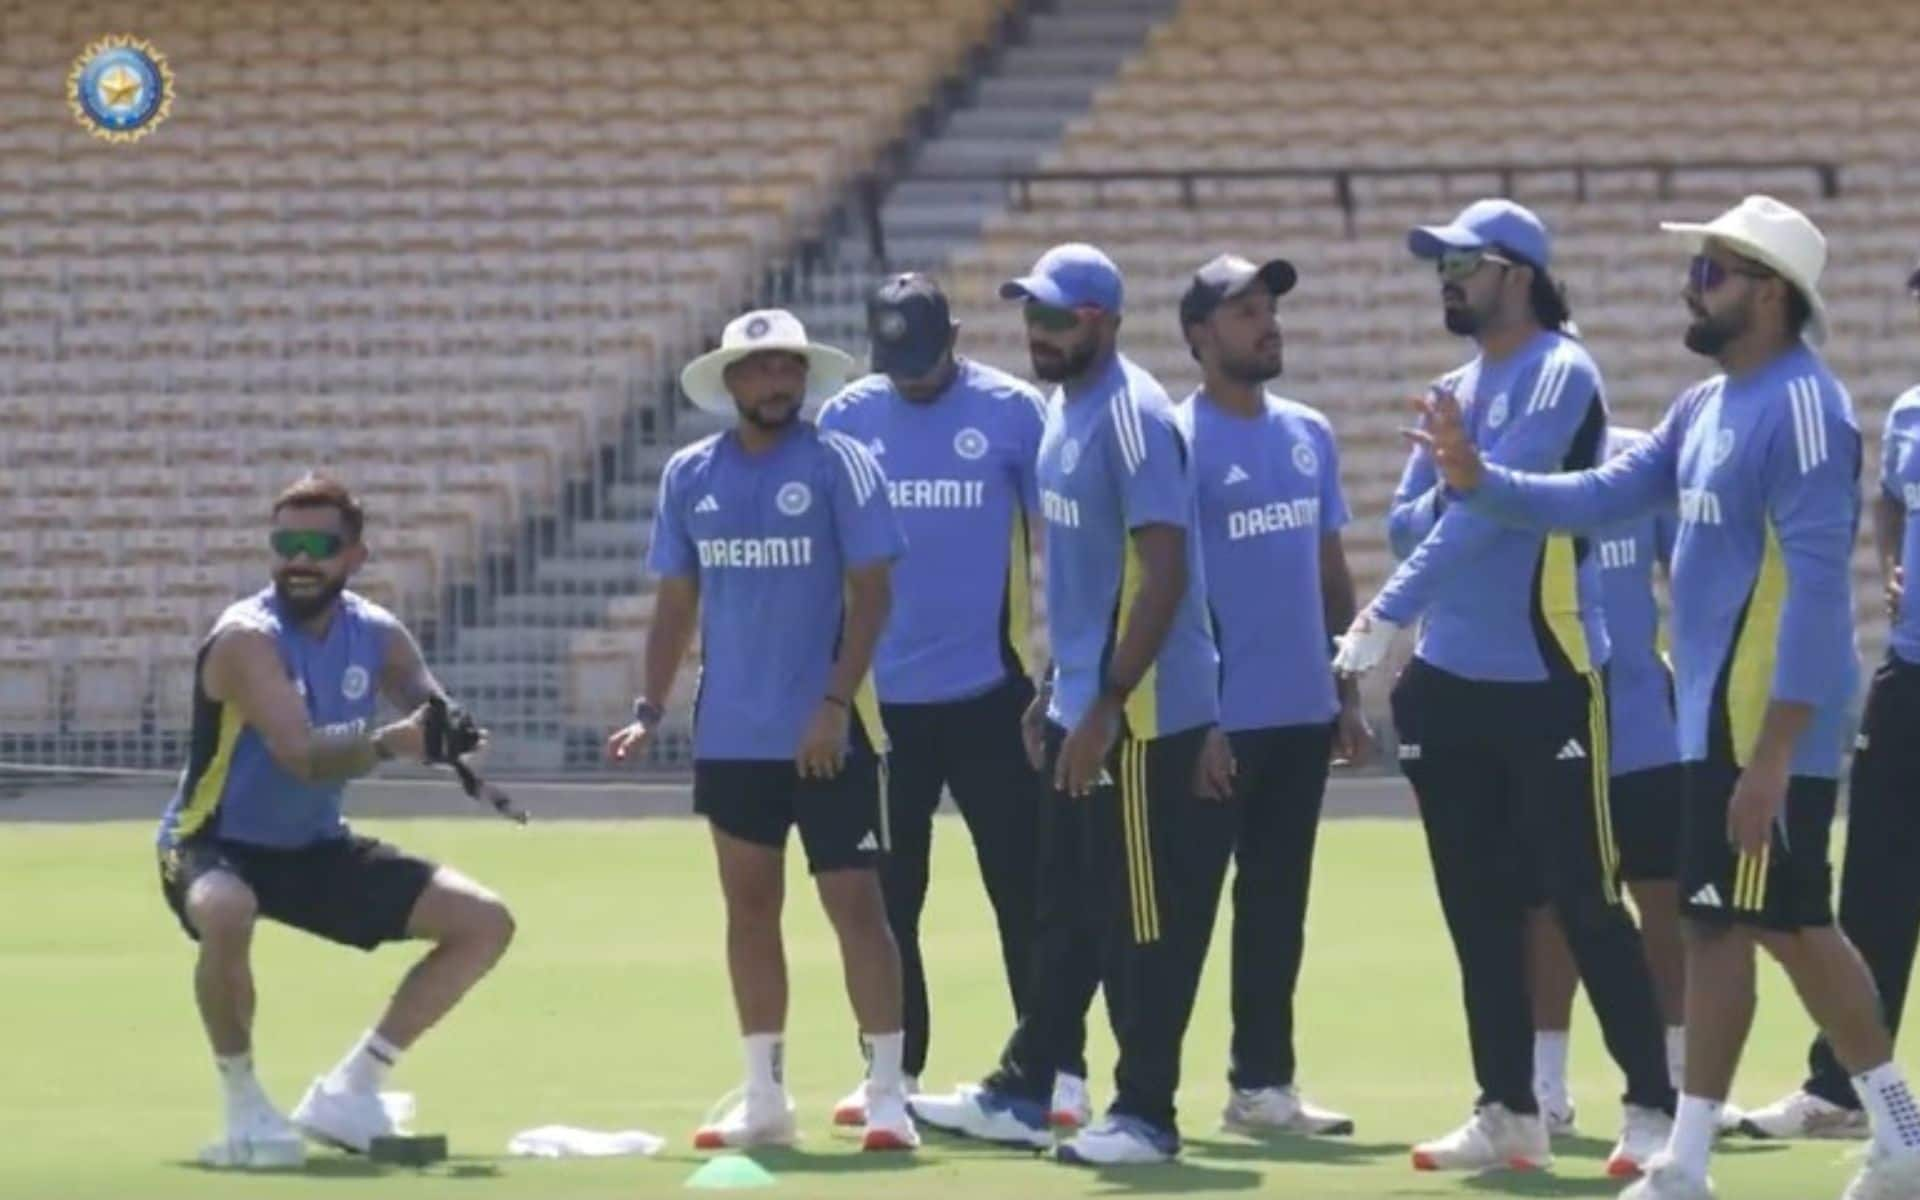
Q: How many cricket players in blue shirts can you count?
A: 9